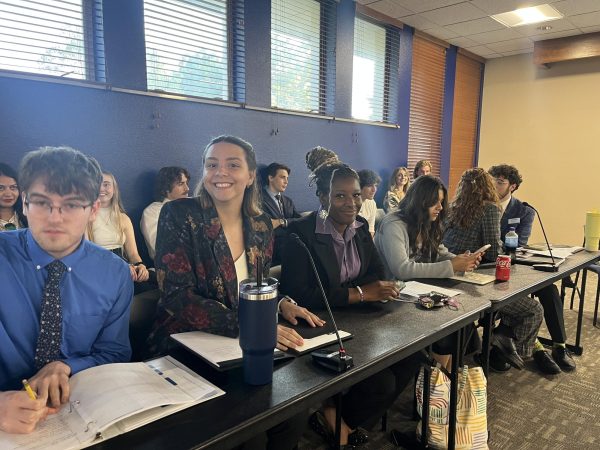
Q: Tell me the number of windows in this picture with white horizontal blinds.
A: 4